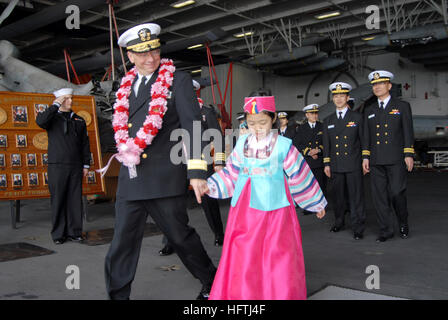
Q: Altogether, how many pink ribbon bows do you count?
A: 1